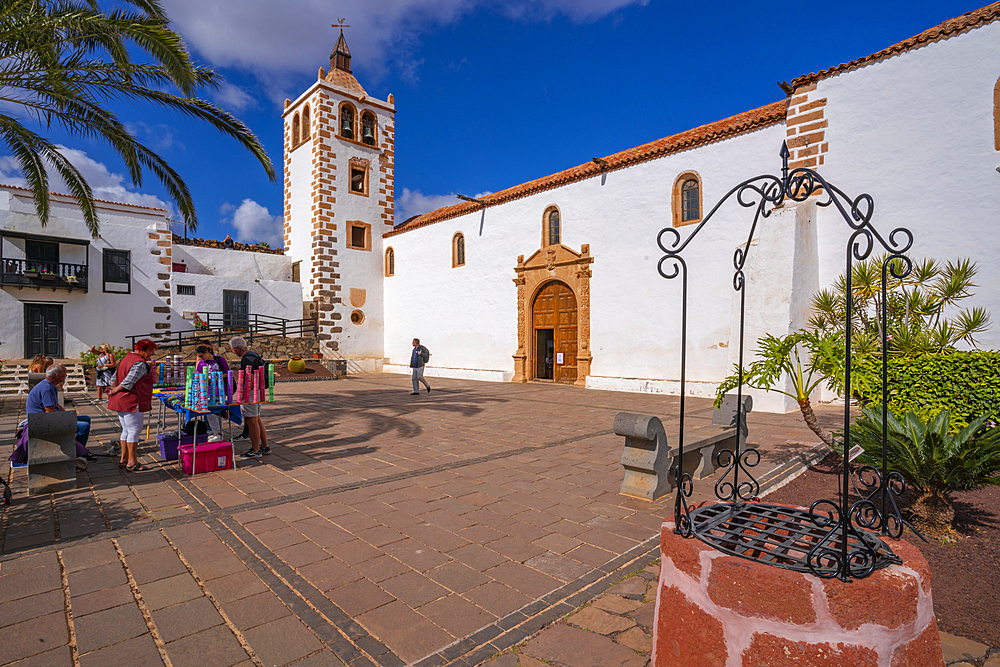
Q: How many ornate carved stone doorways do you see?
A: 1